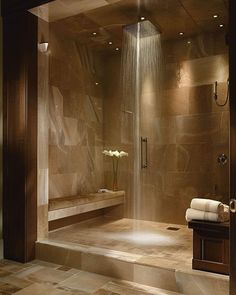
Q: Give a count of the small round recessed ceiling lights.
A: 8